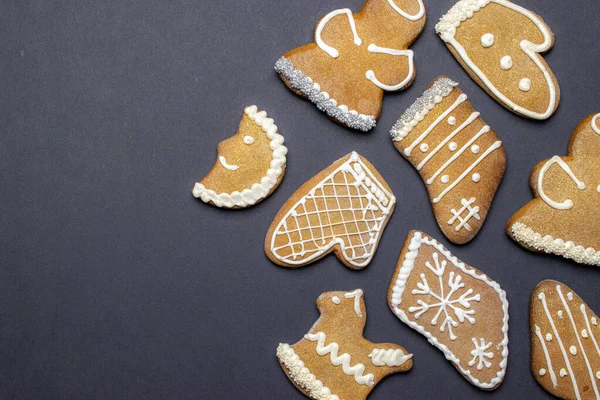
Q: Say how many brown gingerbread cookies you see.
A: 9